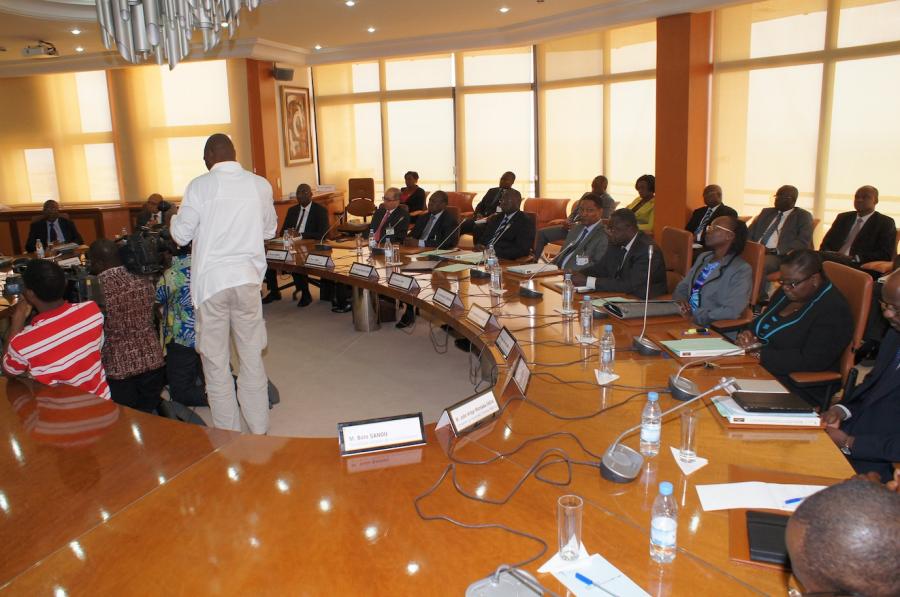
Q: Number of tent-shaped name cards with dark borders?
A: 10